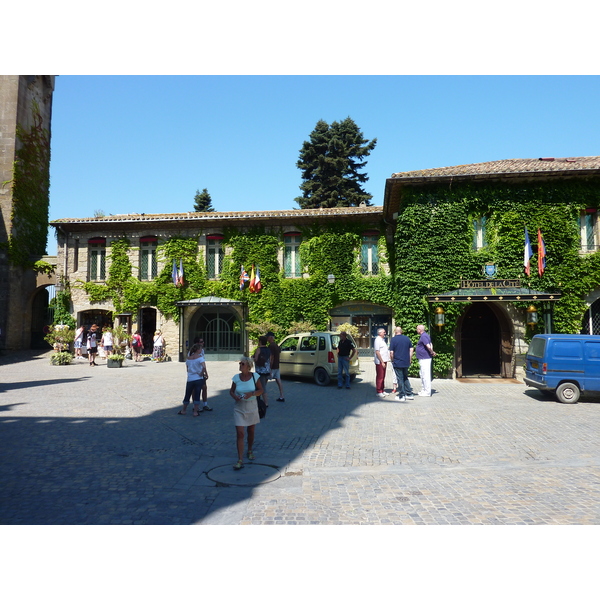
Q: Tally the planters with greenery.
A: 2